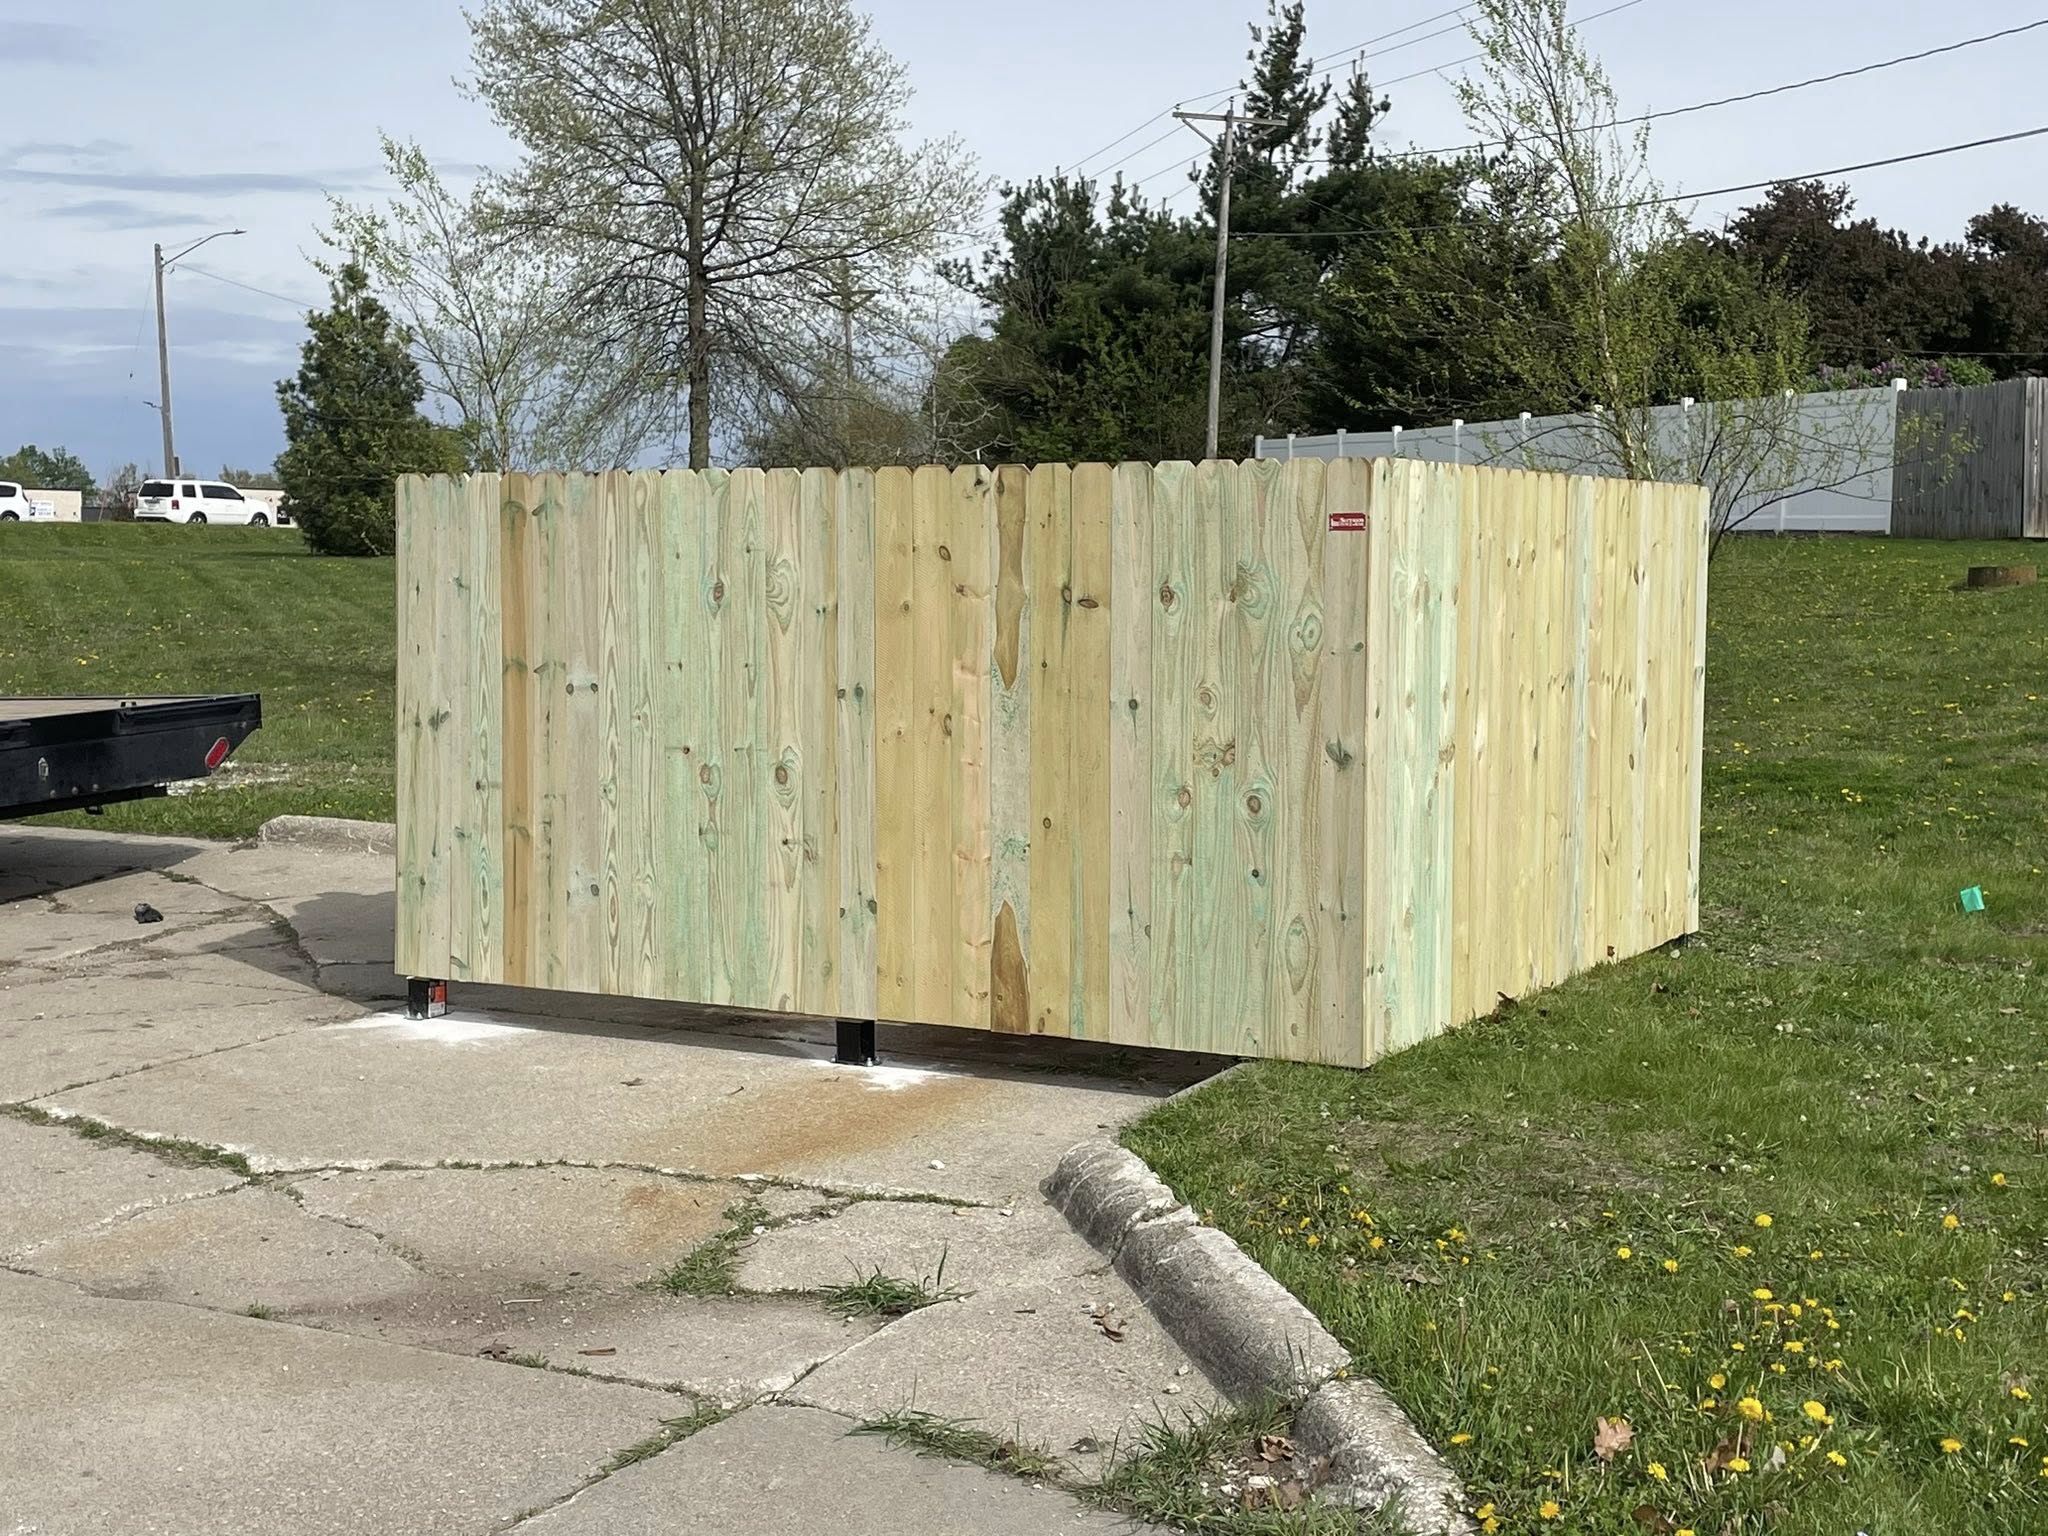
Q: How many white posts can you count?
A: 10